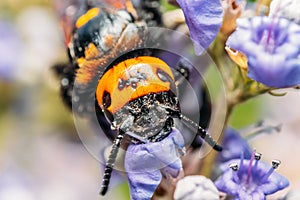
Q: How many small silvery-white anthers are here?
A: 3